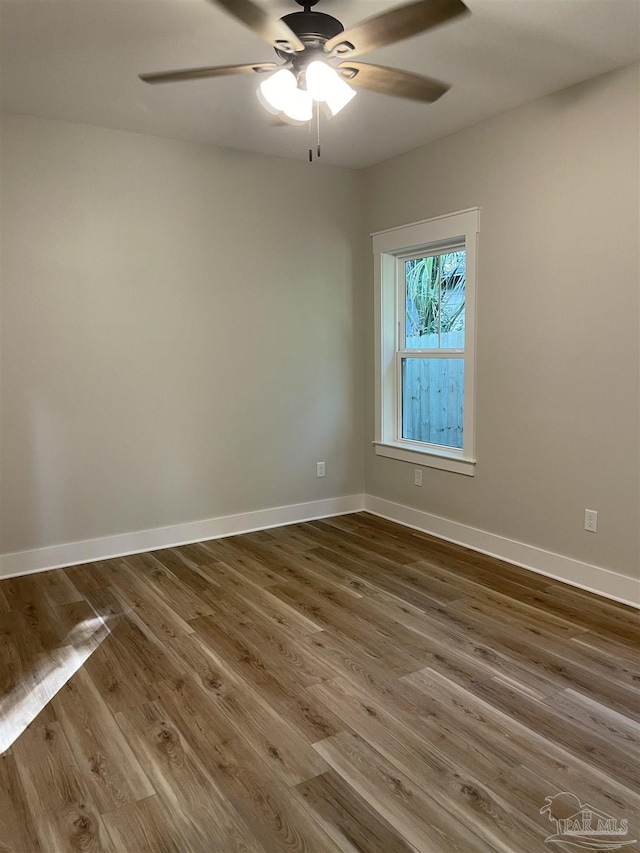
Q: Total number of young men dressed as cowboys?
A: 0